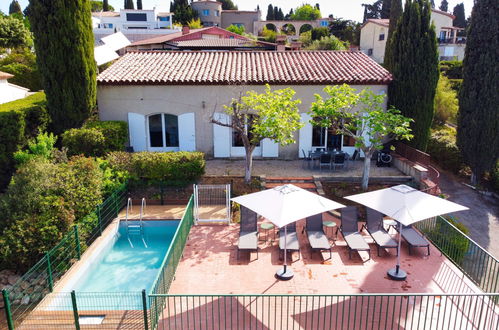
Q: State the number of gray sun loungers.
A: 6